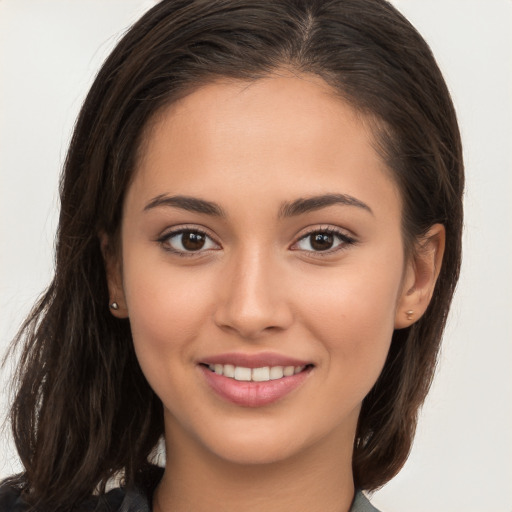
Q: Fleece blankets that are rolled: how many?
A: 0